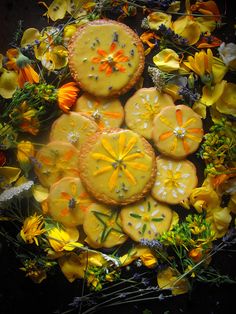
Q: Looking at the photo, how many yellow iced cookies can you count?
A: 11